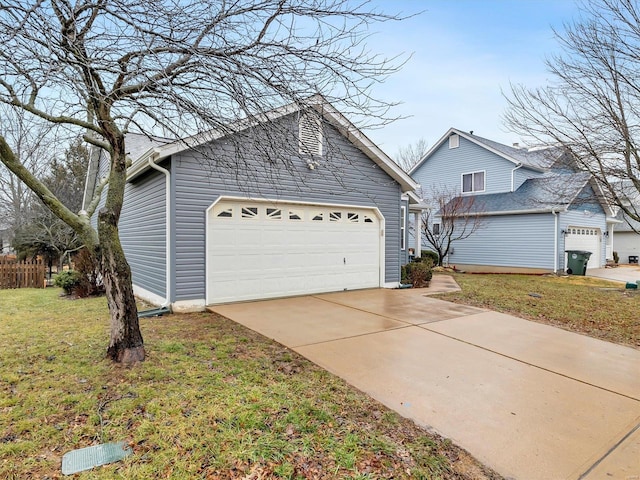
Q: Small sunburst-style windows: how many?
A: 8